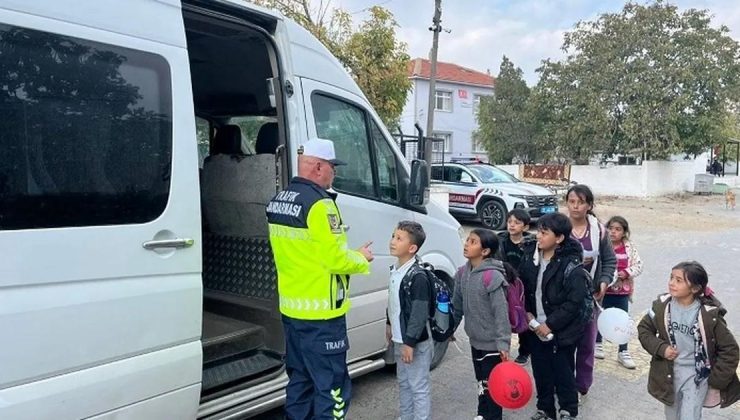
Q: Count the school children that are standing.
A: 7